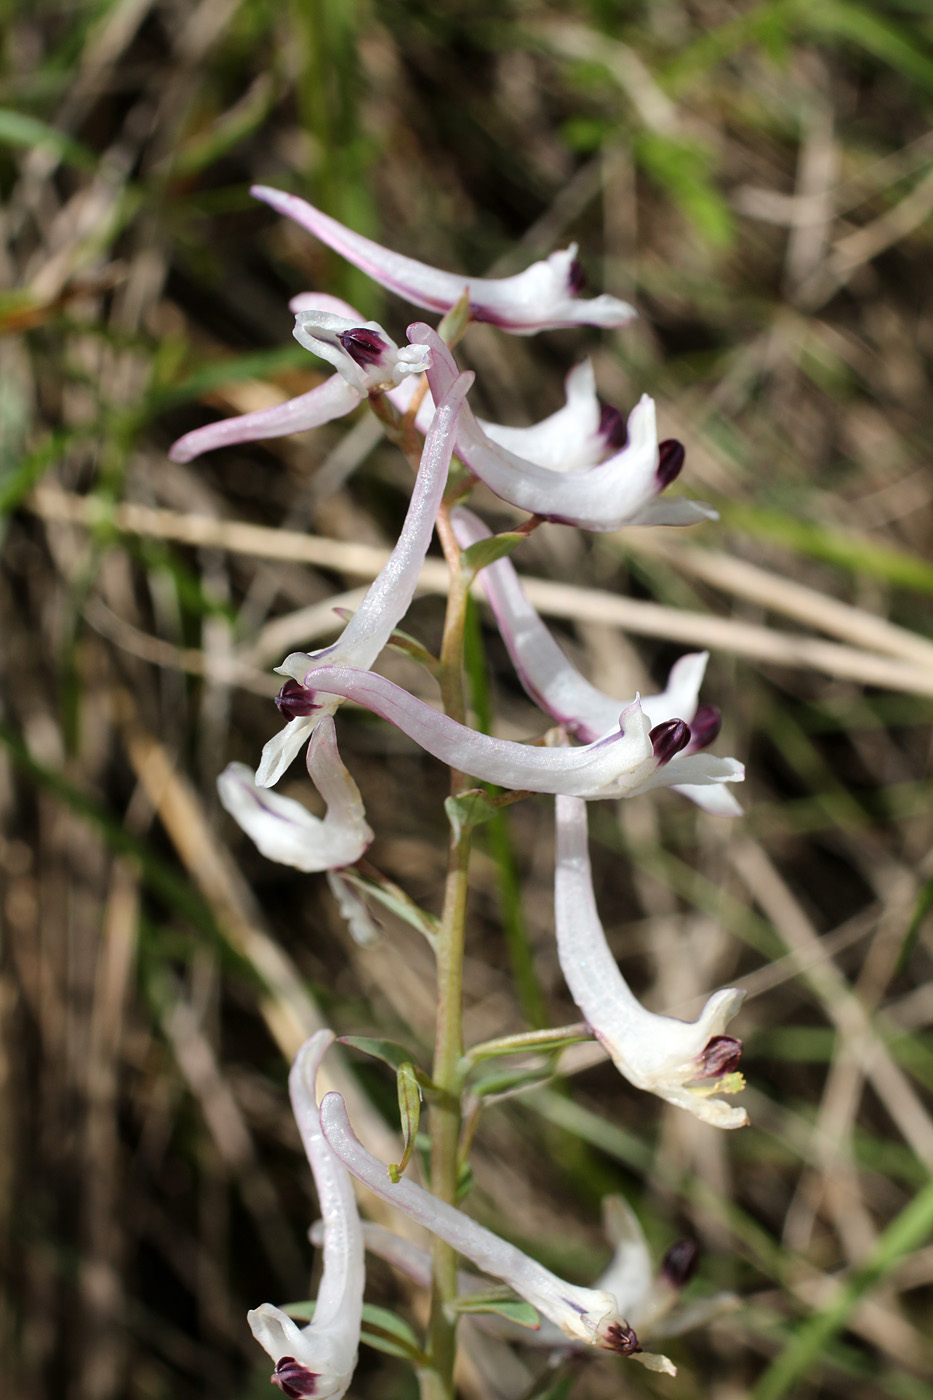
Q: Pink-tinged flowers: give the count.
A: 12